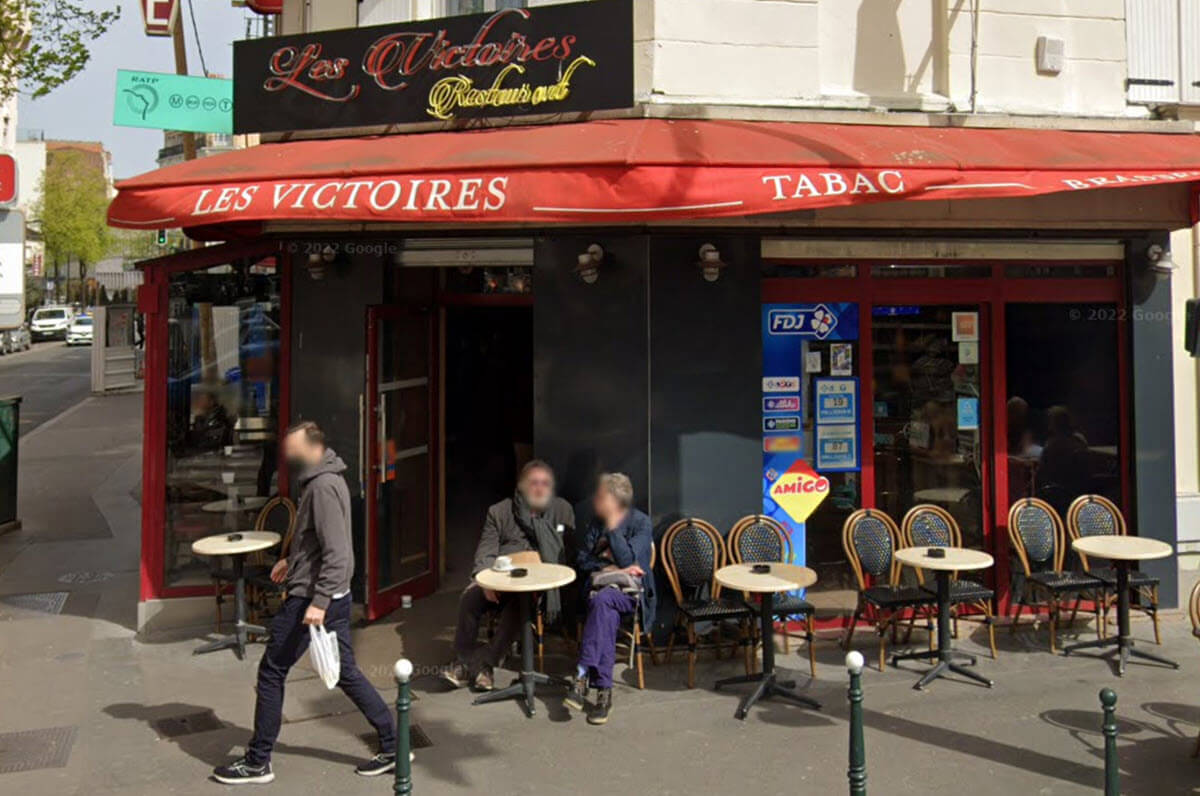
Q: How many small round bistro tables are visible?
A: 5